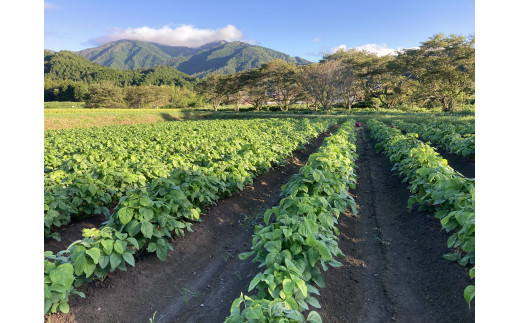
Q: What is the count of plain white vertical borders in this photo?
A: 2